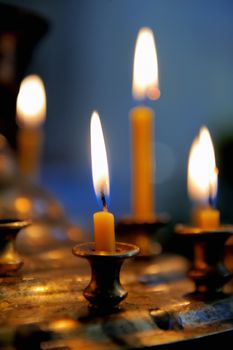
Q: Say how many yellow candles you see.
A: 4